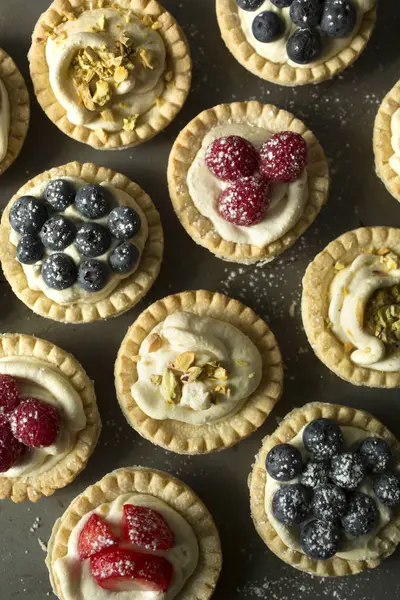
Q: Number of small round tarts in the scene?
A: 11